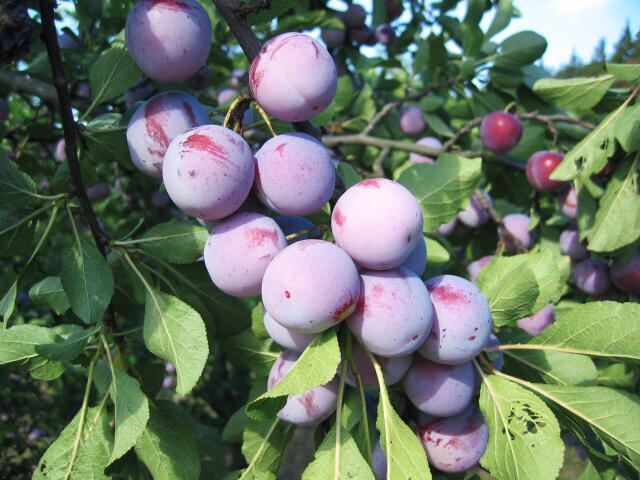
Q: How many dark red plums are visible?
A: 2